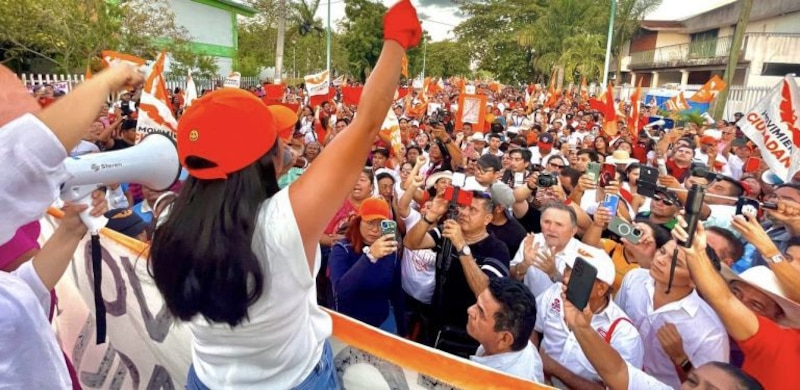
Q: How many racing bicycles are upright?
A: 0